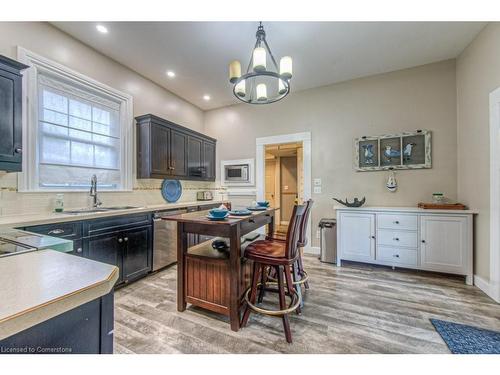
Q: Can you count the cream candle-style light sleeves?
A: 6